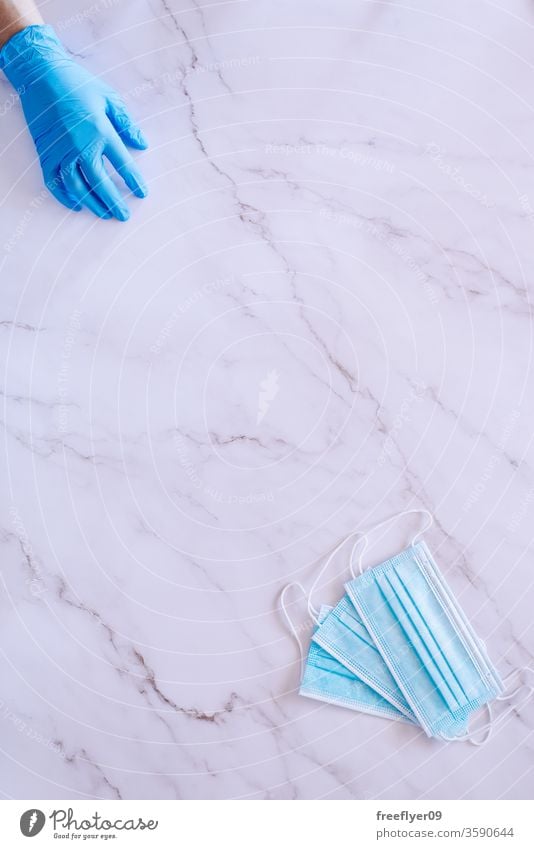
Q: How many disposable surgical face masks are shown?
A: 3